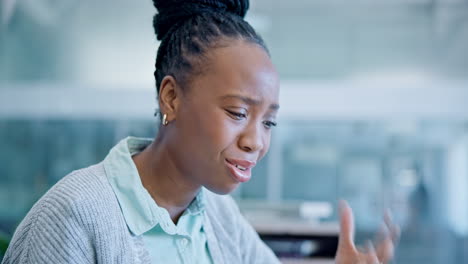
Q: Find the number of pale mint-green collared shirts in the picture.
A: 1